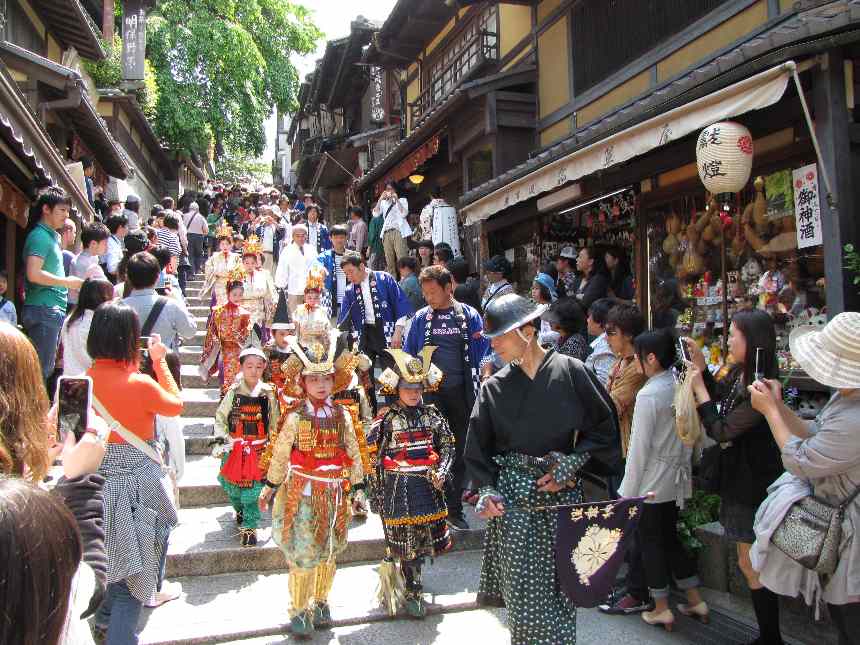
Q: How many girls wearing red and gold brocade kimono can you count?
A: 1